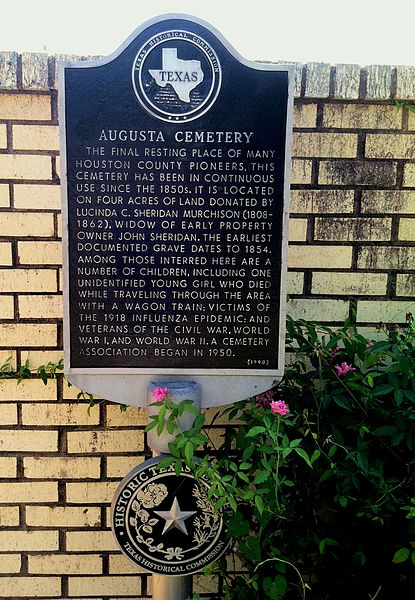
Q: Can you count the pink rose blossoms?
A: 3